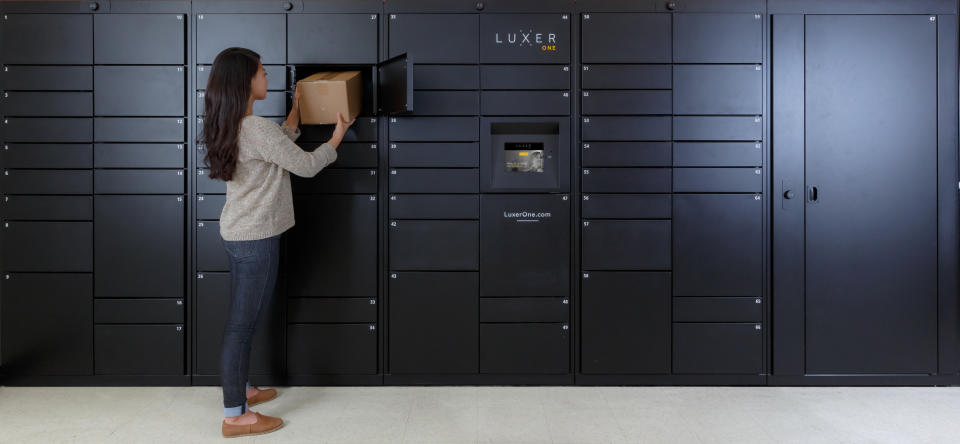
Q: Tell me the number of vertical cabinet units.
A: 5